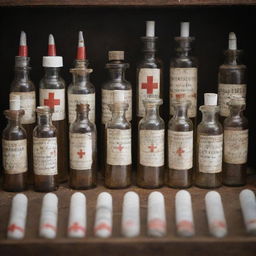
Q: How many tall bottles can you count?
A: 7